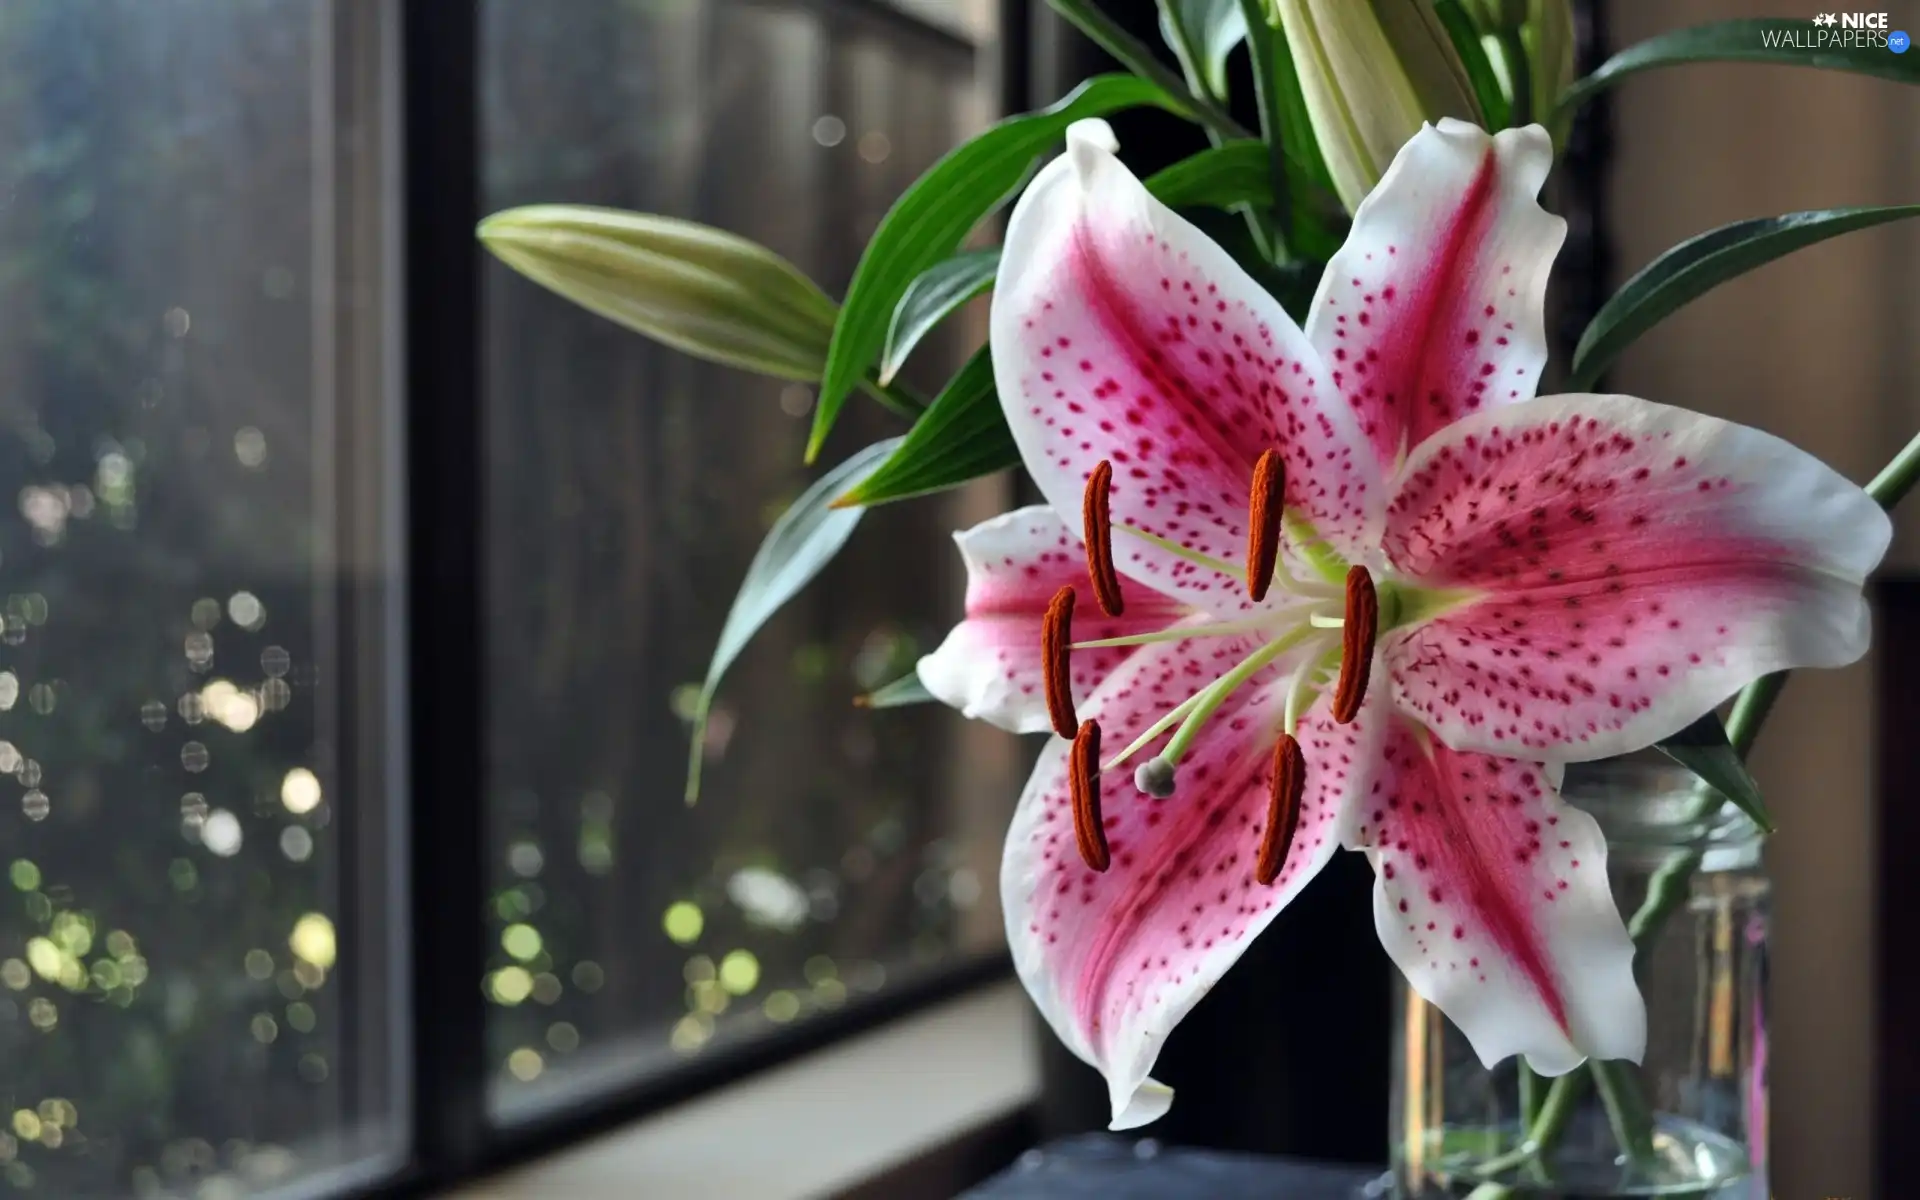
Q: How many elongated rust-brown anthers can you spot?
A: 6